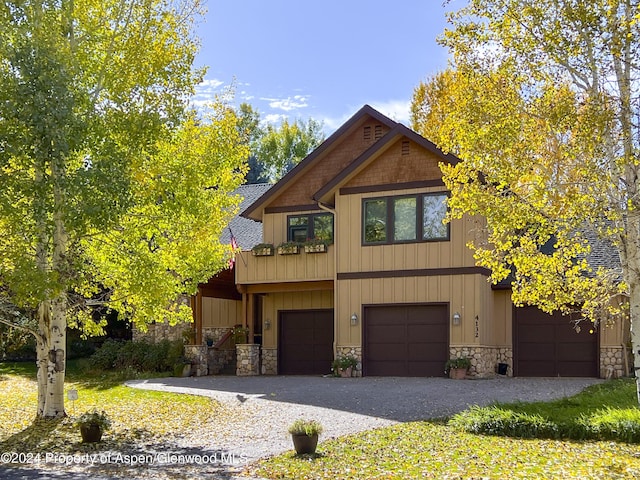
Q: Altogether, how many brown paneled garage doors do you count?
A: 3